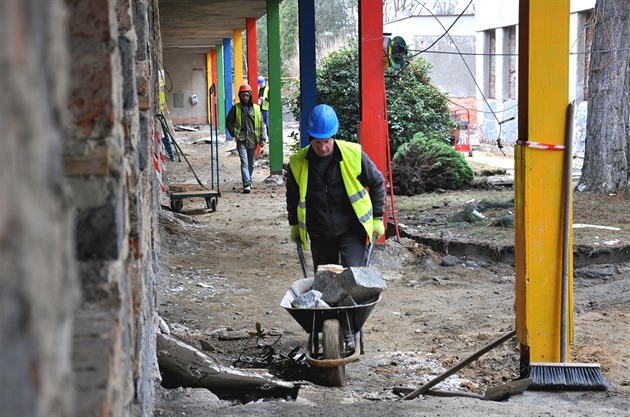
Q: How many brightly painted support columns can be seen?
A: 10